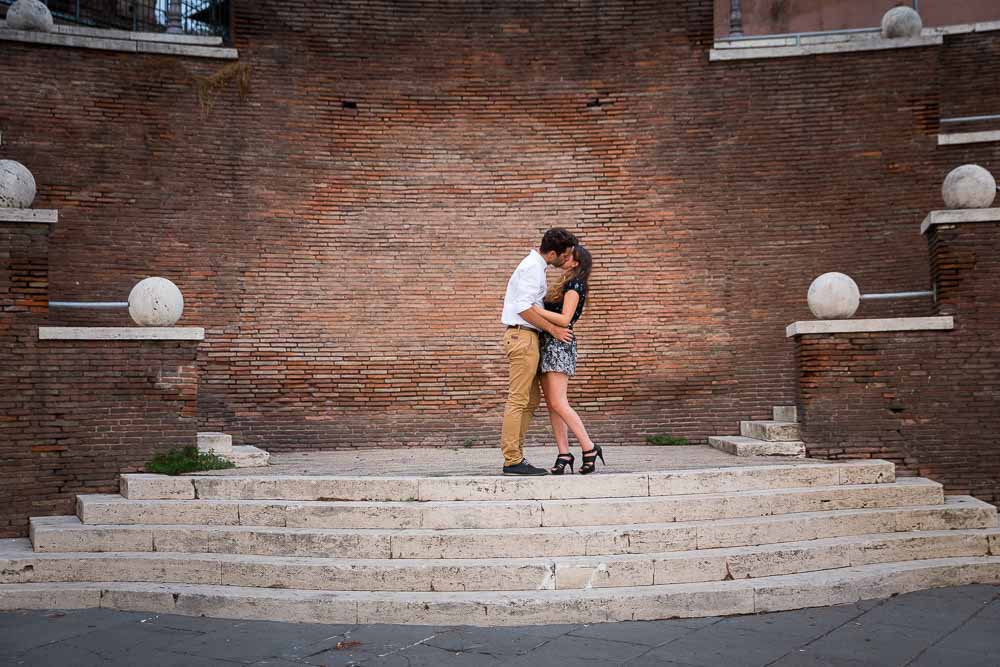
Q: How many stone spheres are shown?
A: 6